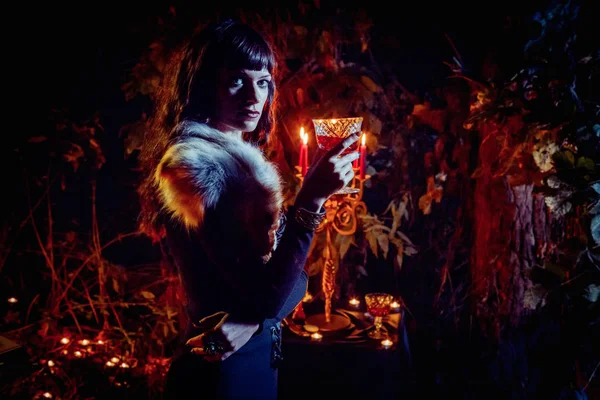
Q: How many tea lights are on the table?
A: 4